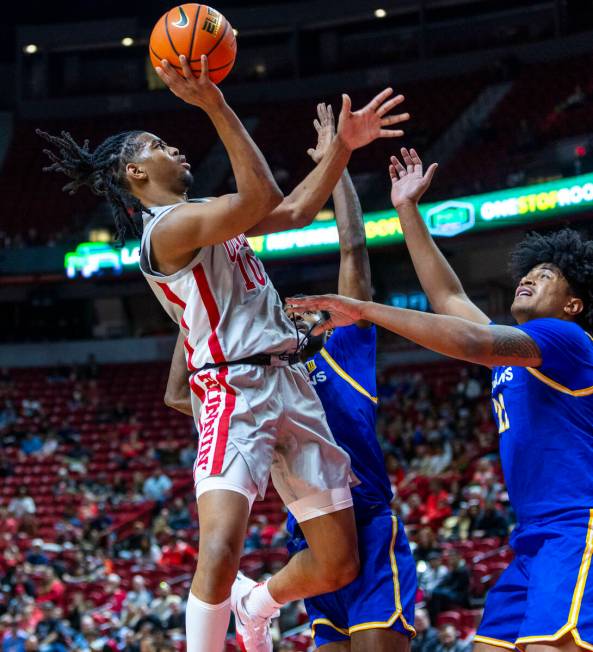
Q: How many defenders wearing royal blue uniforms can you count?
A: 2